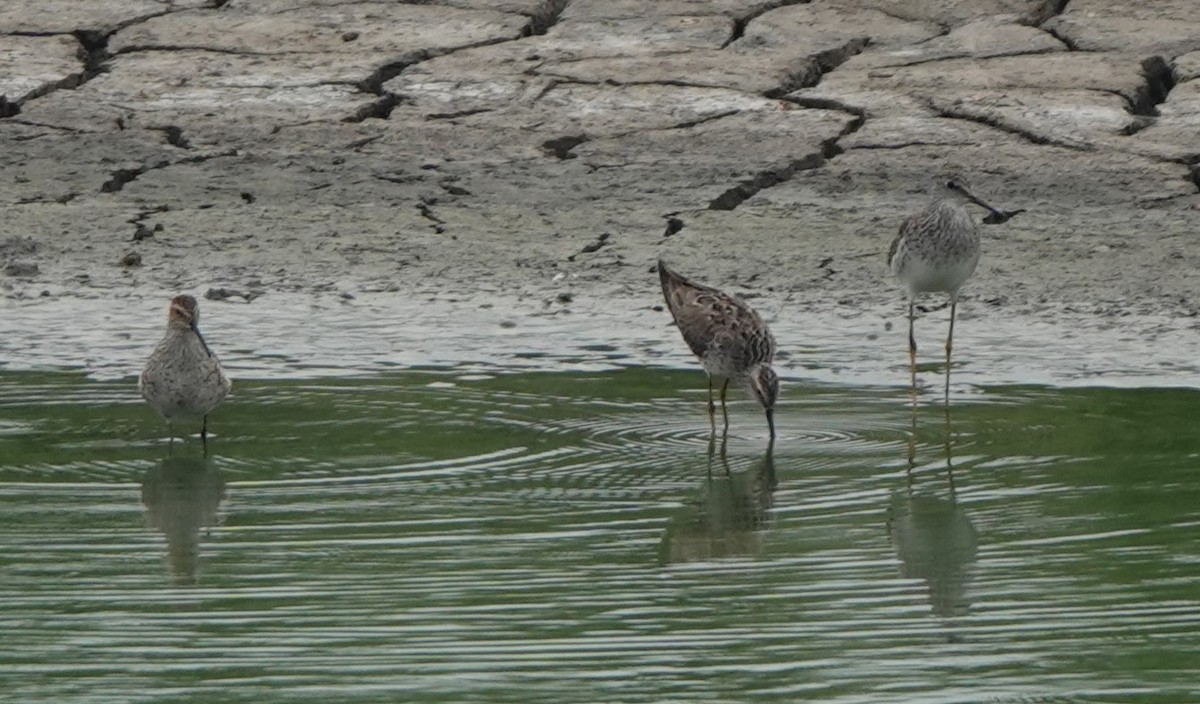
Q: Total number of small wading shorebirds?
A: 3